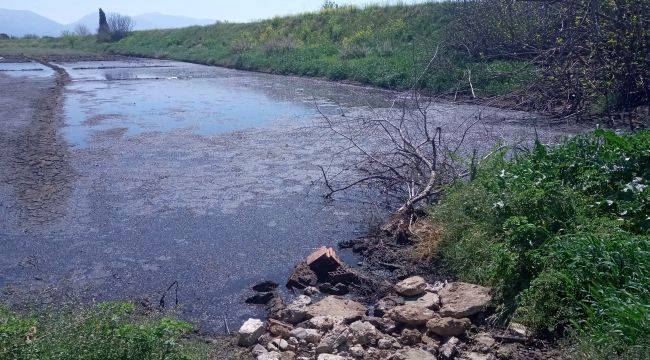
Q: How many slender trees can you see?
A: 1